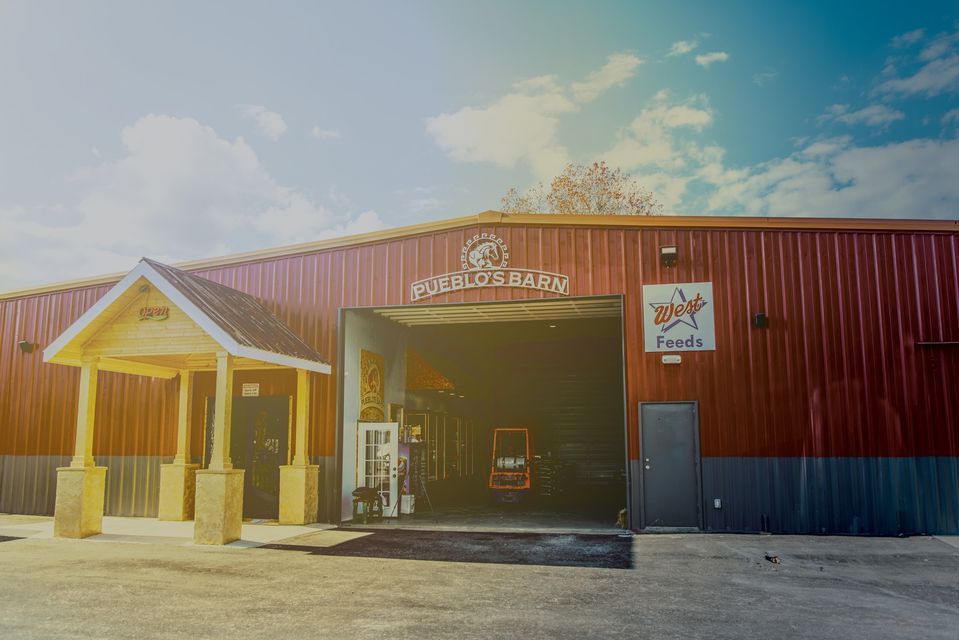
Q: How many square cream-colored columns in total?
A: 4